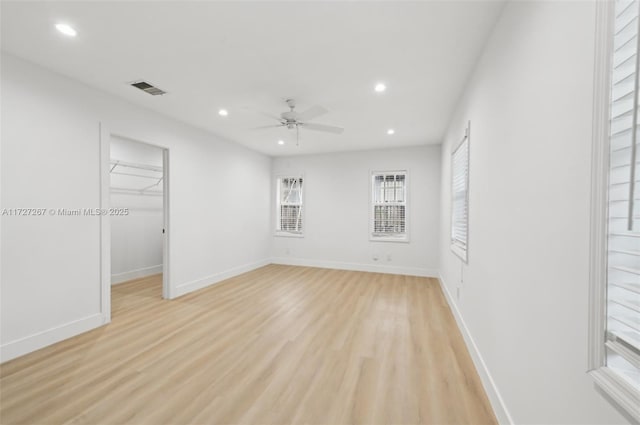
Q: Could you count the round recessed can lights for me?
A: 5